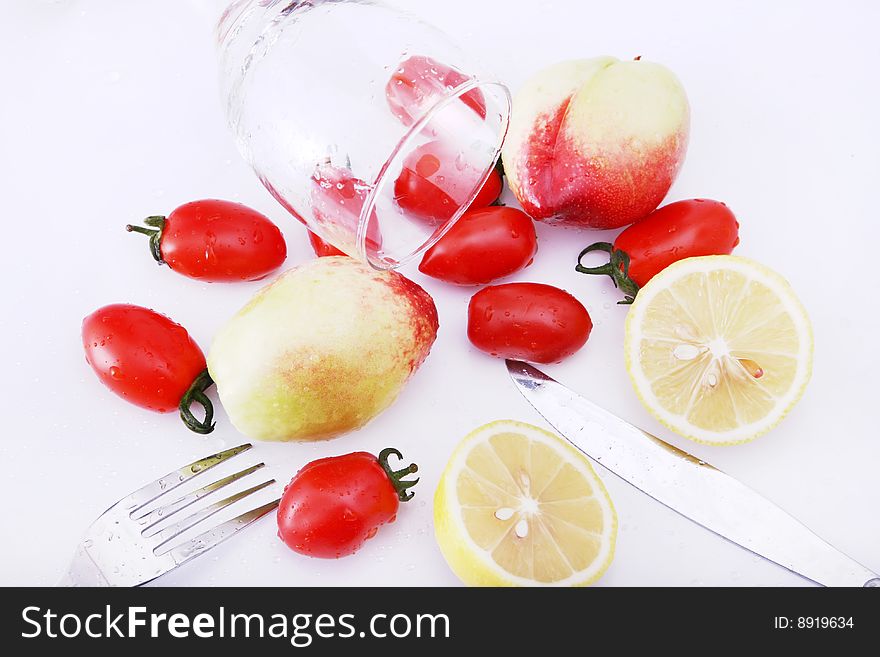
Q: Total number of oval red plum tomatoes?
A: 9